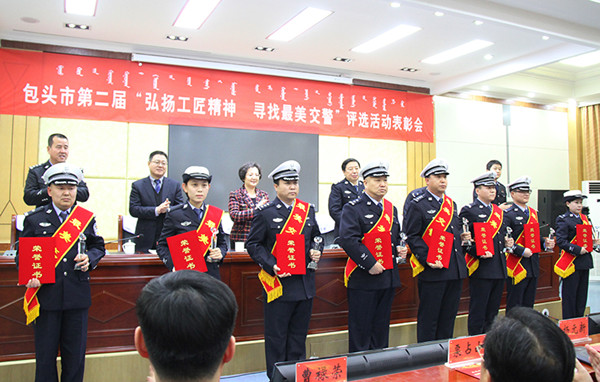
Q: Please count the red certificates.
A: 8